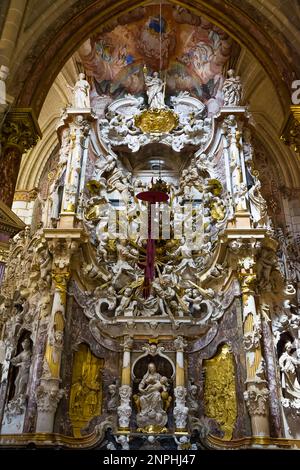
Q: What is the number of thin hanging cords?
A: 1